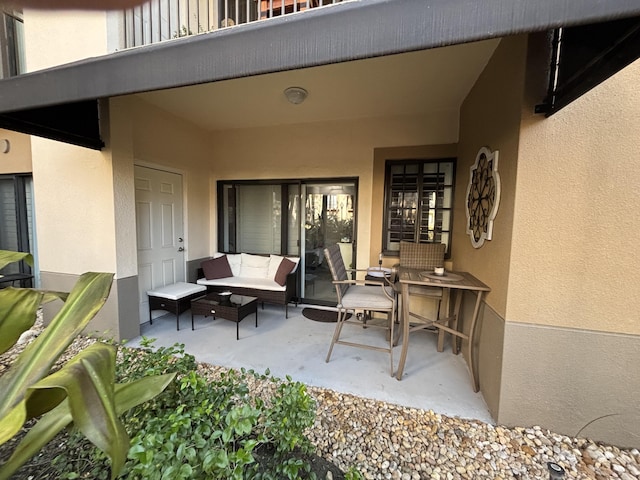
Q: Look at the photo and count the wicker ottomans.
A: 1